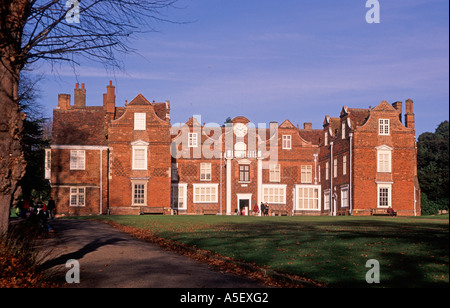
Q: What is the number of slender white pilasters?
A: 2